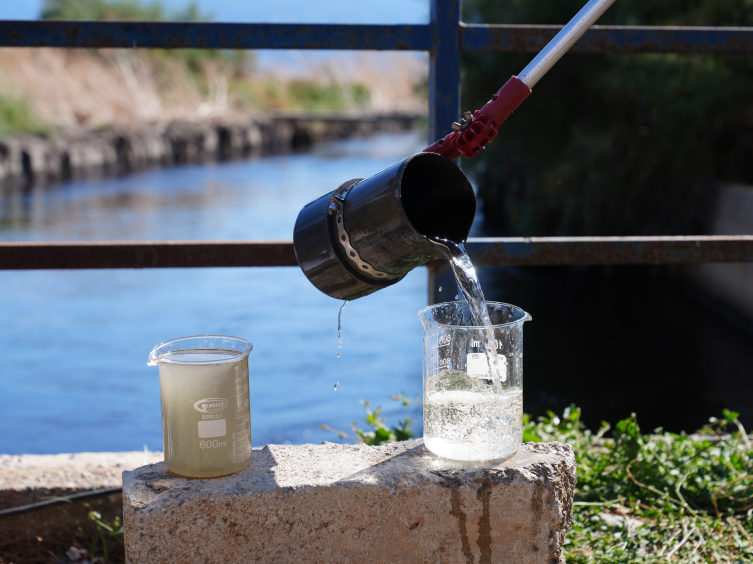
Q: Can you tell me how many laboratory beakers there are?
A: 2